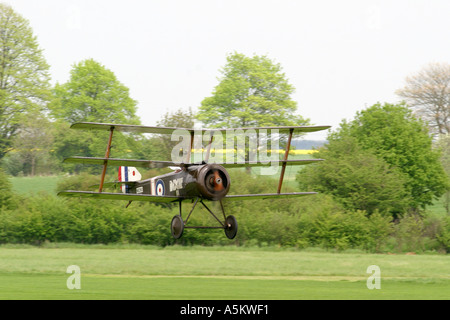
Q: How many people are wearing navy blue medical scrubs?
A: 0